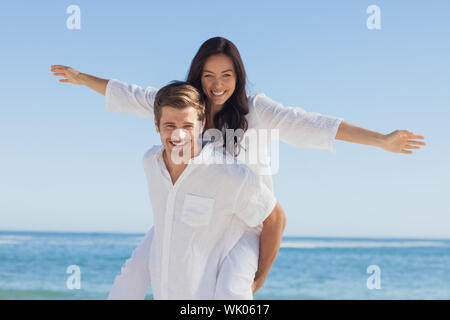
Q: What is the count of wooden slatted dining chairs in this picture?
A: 0